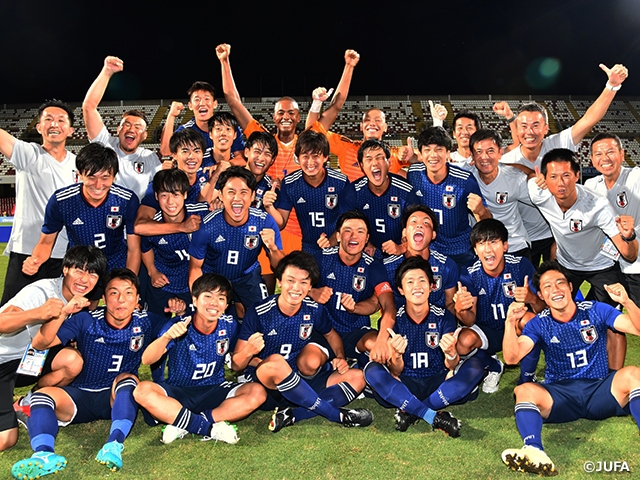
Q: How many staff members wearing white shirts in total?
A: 8